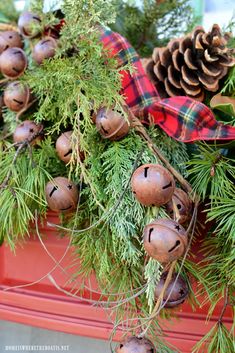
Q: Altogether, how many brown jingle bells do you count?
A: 14